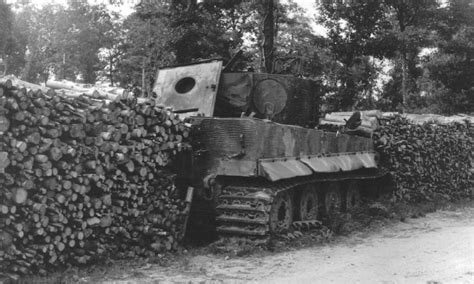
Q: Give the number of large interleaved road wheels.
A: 4